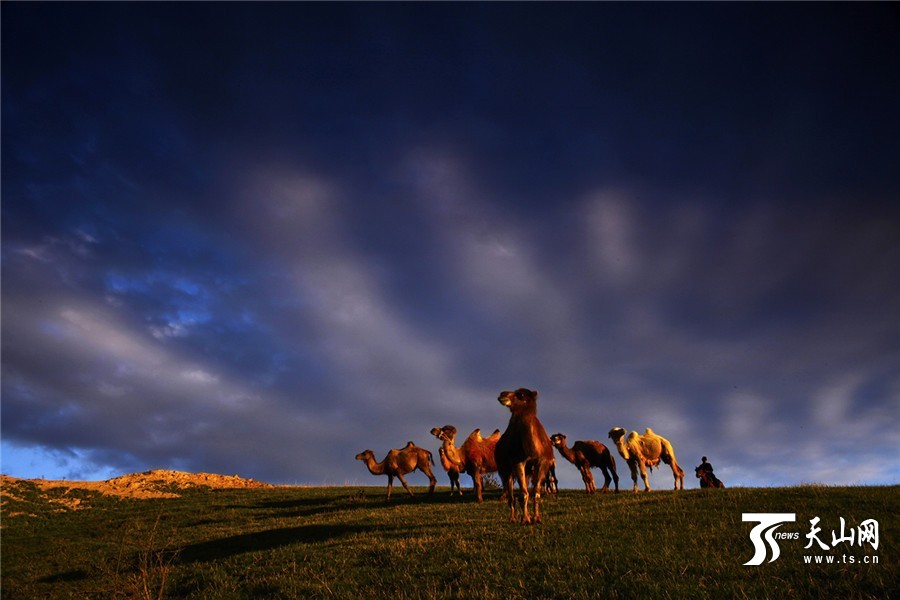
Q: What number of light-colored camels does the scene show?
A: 1